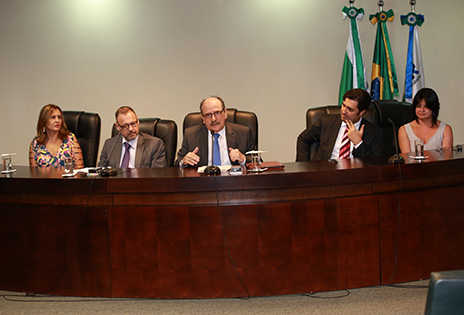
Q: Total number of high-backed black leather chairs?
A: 5